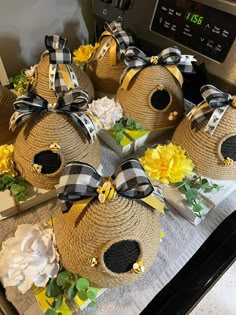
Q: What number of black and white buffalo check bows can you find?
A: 6